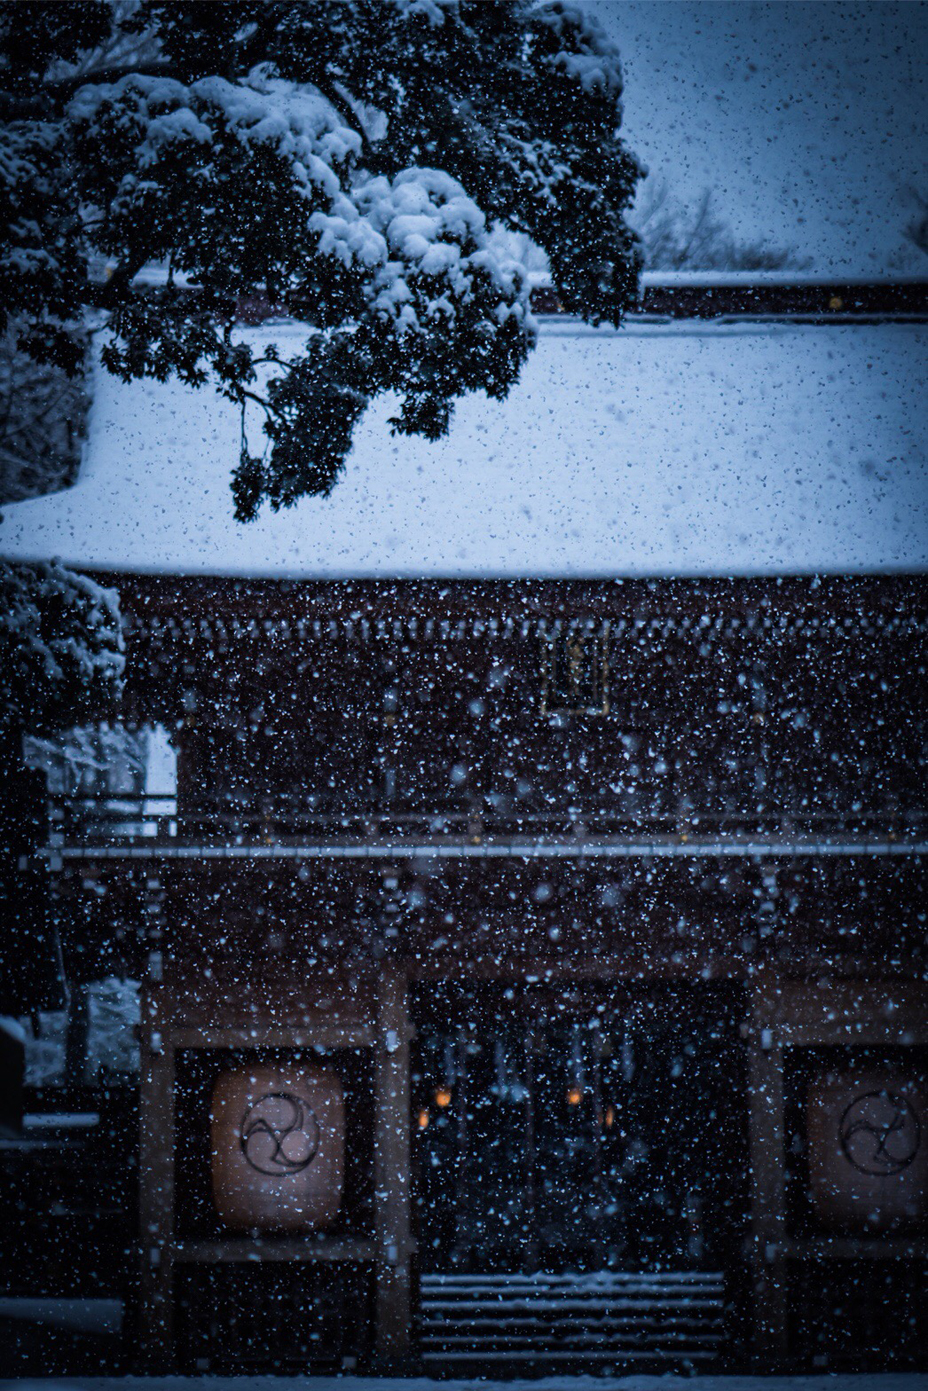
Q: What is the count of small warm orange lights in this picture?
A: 4